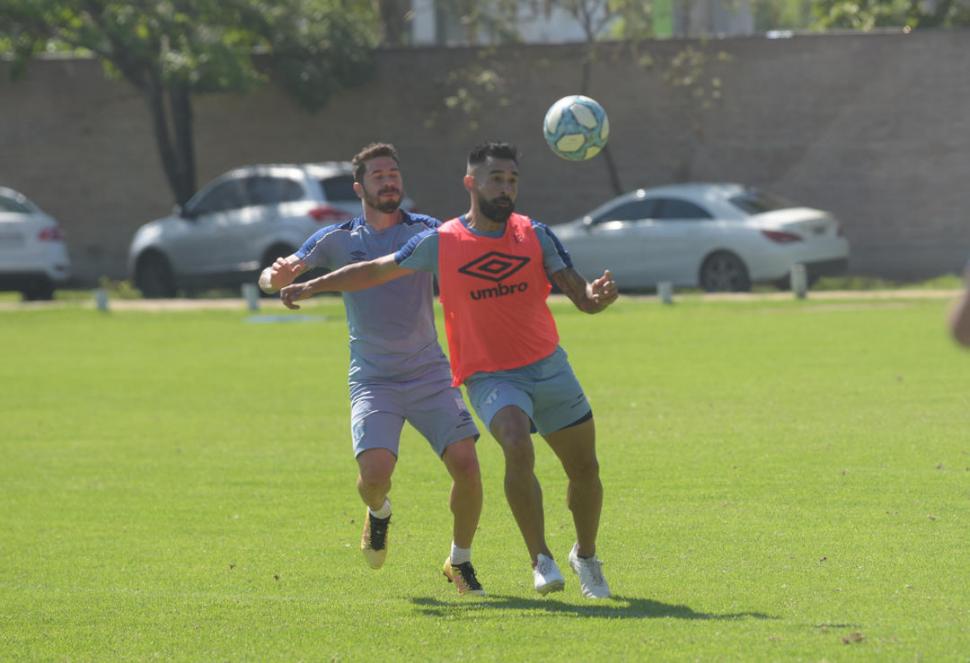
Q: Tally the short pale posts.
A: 4